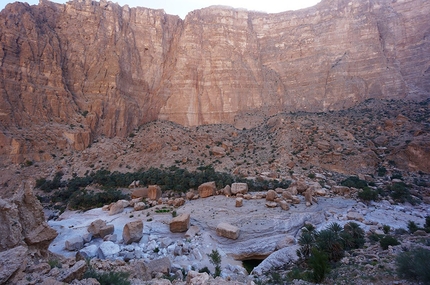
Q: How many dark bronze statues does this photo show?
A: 0